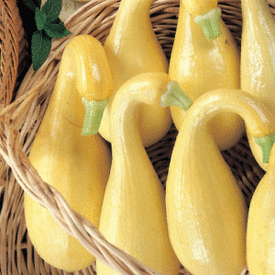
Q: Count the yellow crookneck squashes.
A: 7